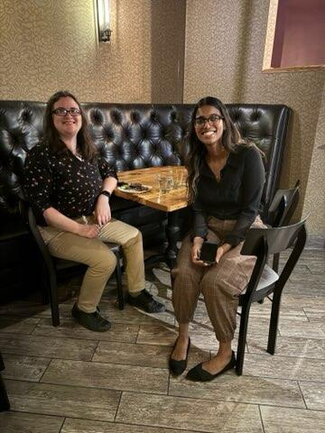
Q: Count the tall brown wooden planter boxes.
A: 0